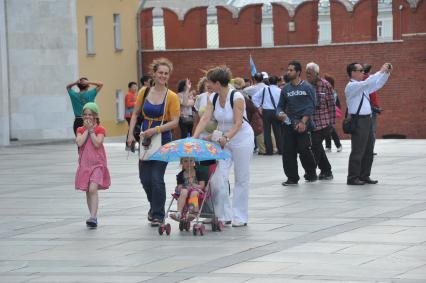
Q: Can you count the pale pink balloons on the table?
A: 0